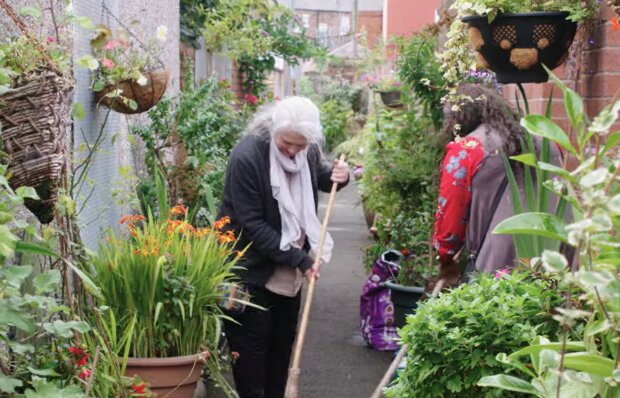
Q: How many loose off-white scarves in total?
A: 1